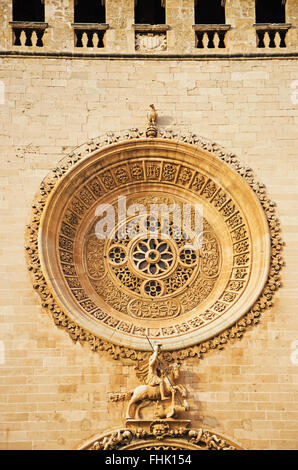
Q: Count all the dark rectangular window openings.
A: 5